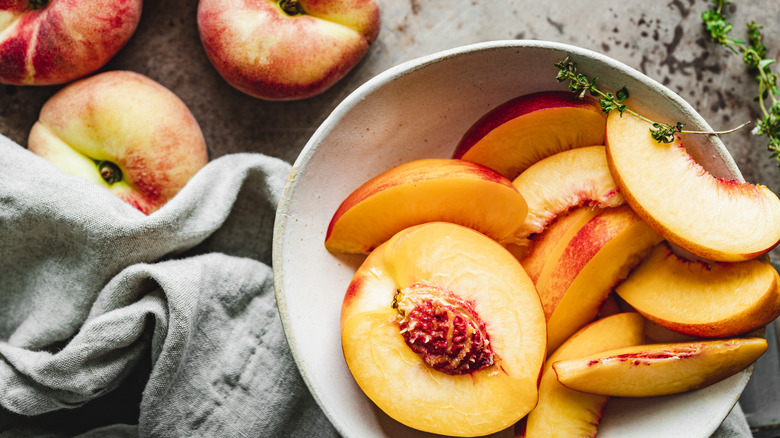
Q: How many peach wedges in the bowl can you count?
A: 9